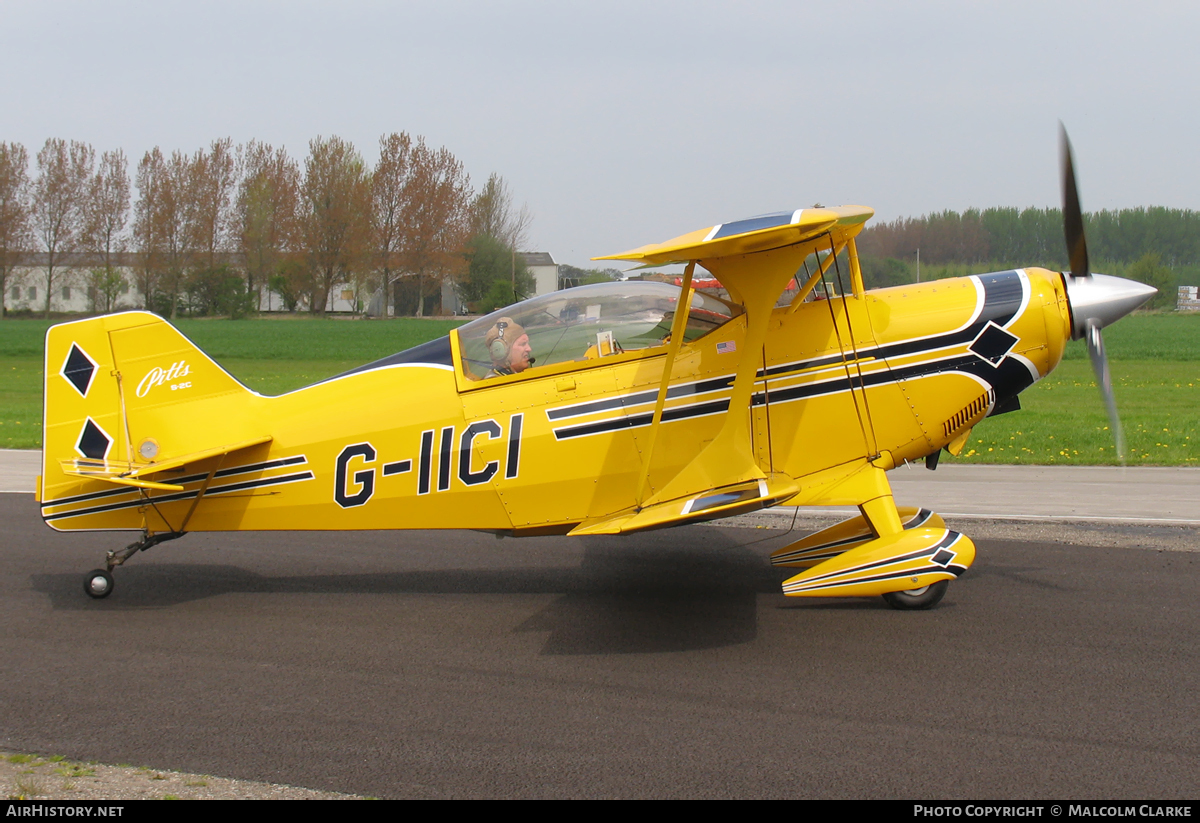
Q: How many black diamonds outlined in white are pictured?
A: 4